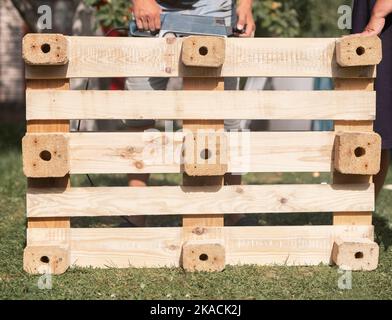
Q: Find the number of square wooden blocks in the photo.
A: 9